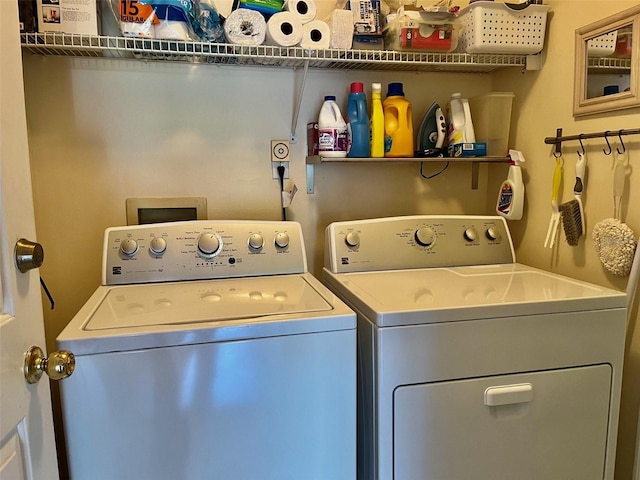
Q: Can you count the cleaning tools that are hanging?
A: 3